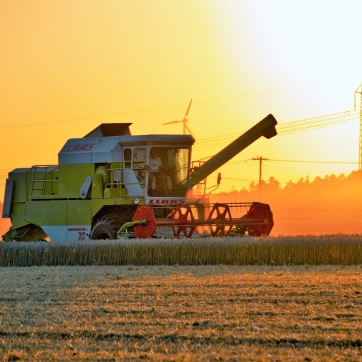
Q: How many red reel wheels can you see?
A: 4